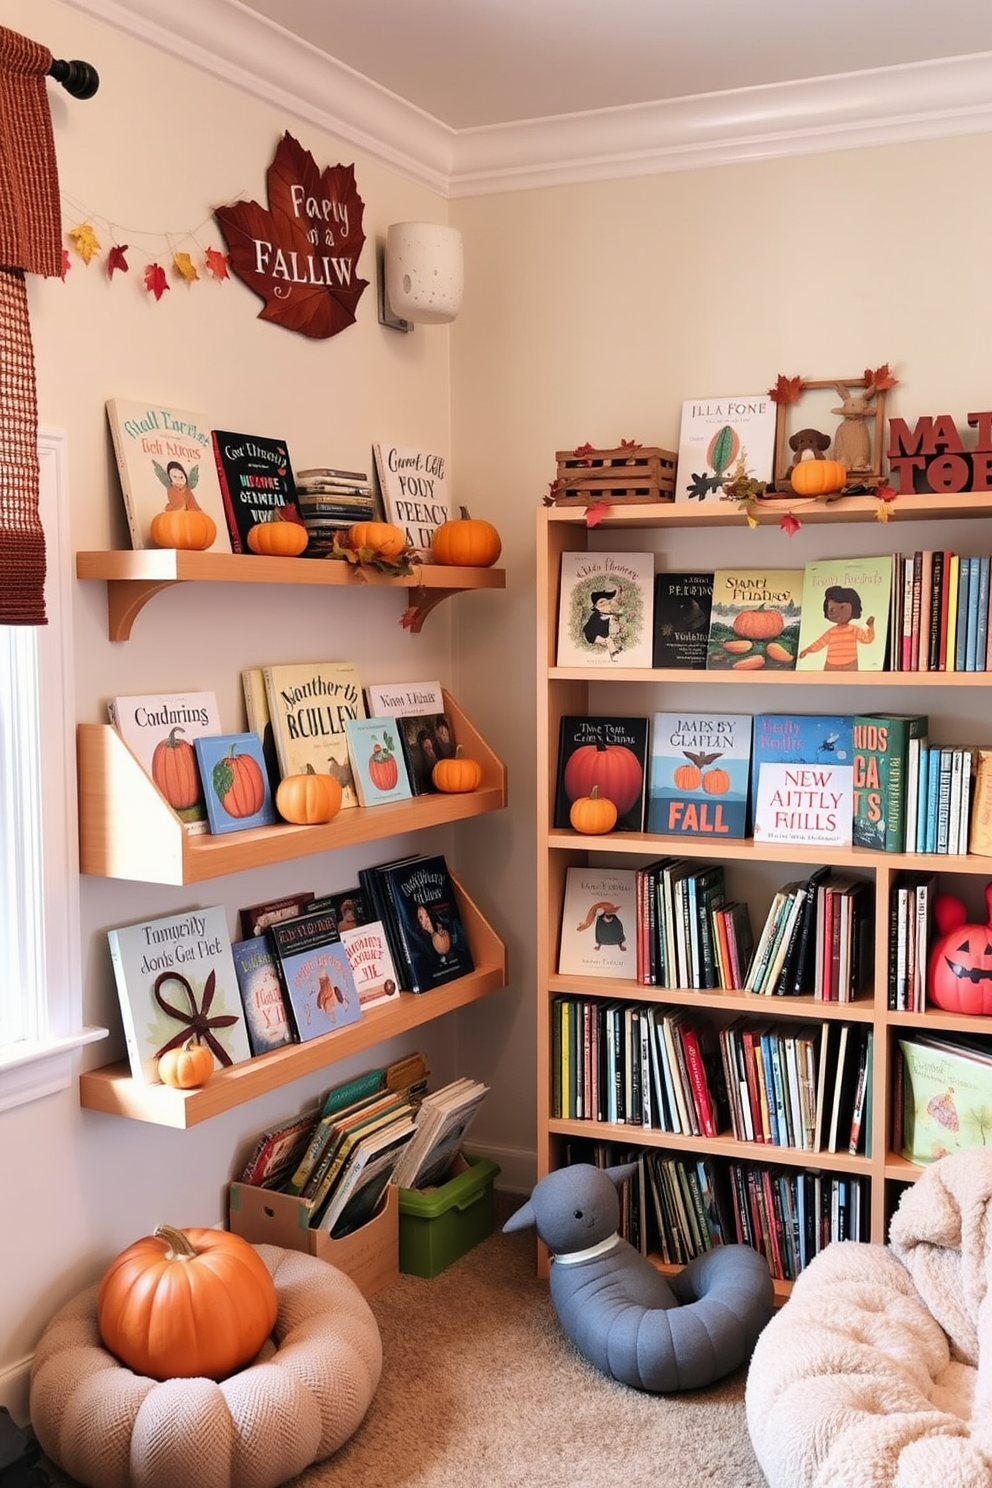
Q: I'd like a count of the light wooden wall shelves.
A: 3